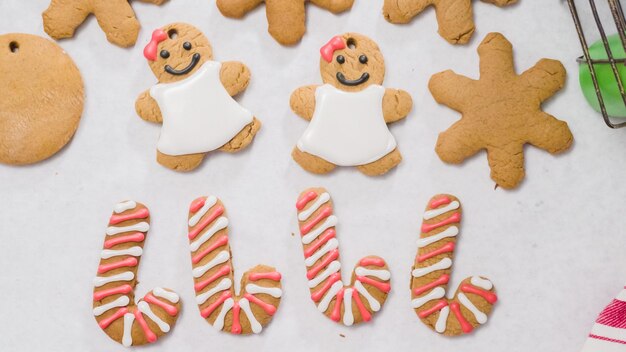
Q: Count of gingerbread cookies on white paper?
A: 11